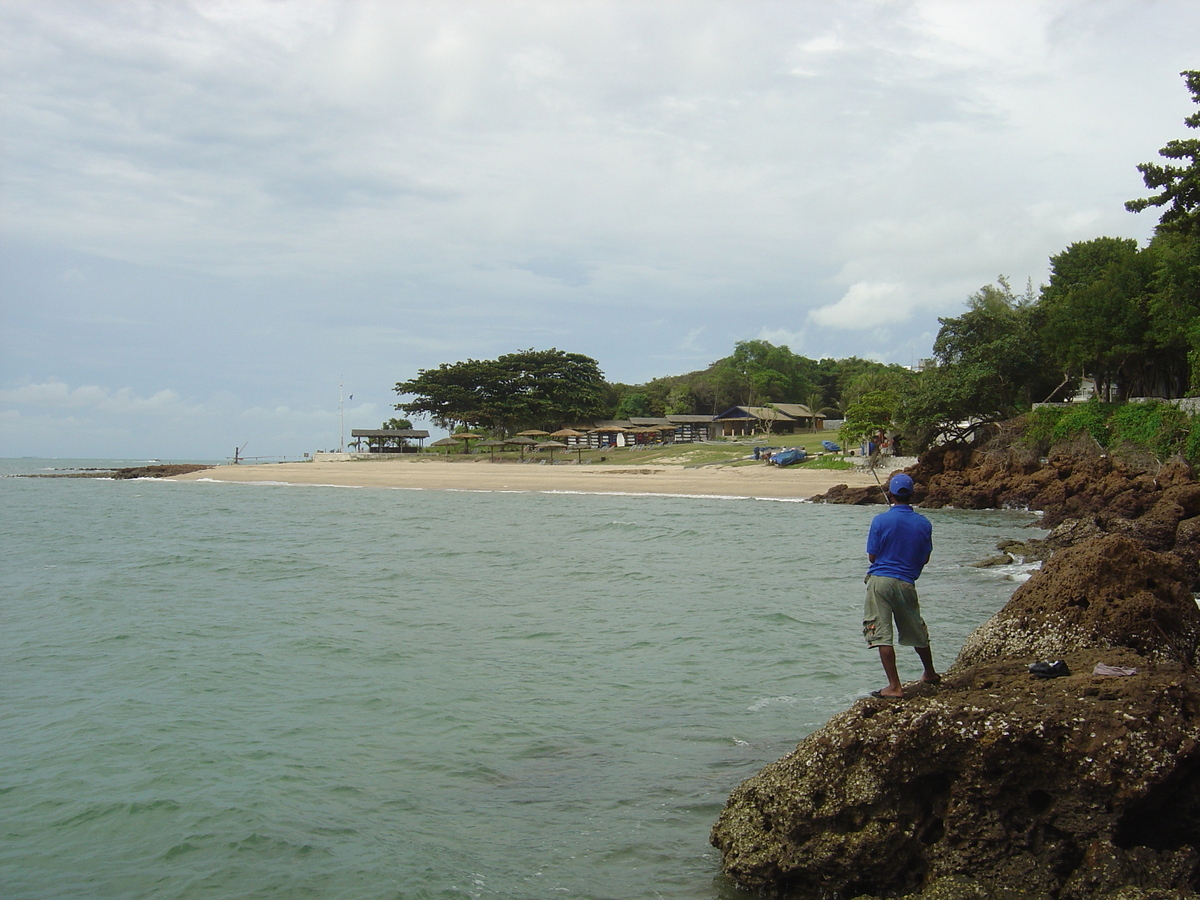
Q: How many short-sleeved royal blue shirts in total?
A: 1